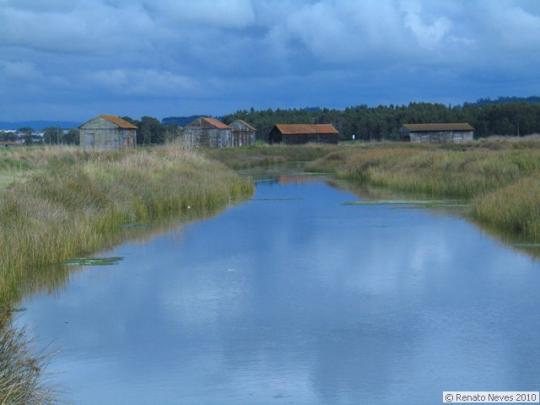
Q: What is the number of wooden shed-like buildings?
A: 5